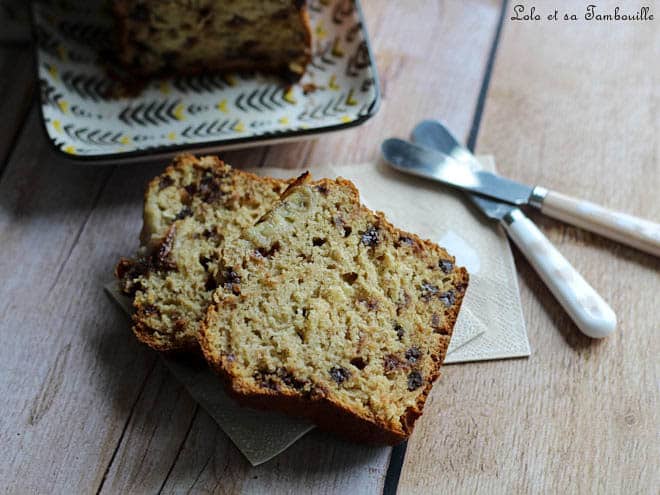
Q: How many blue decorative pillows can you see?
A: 0